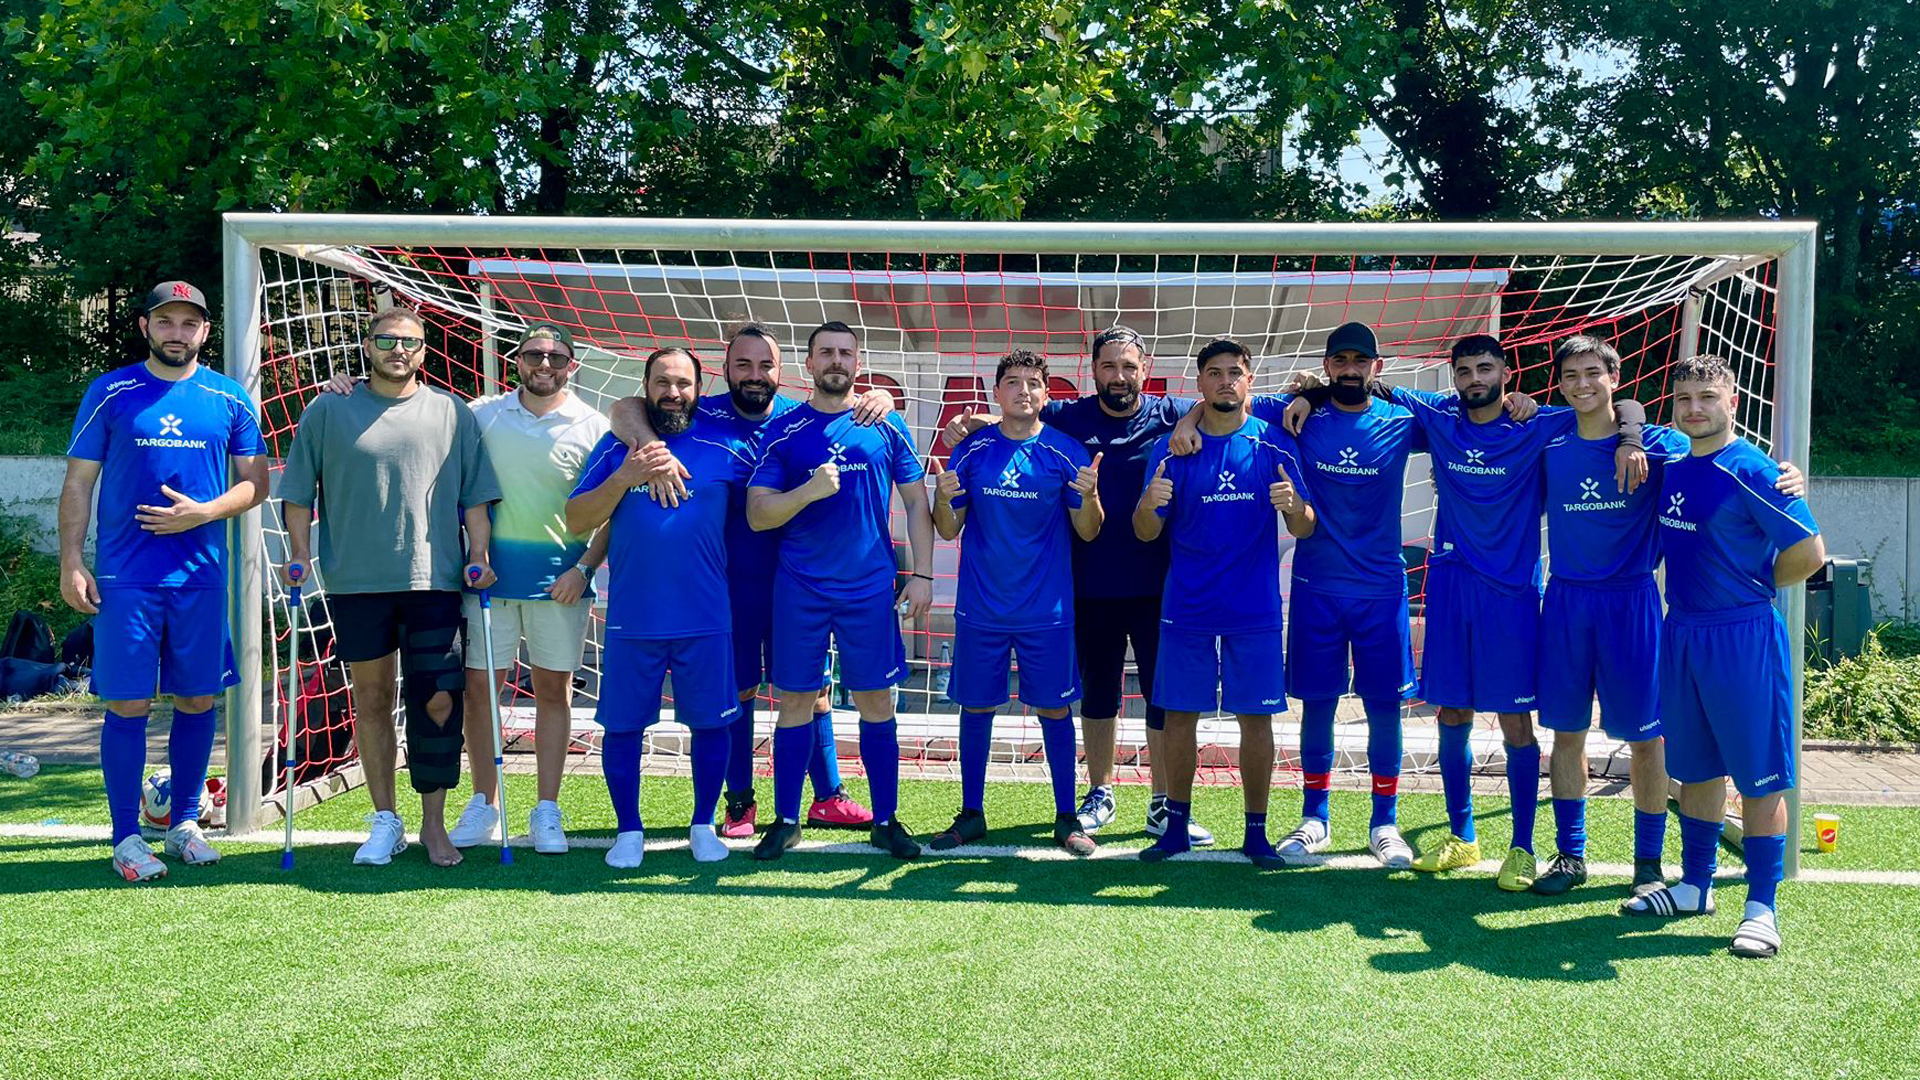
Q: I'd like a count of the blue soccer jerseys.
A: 10